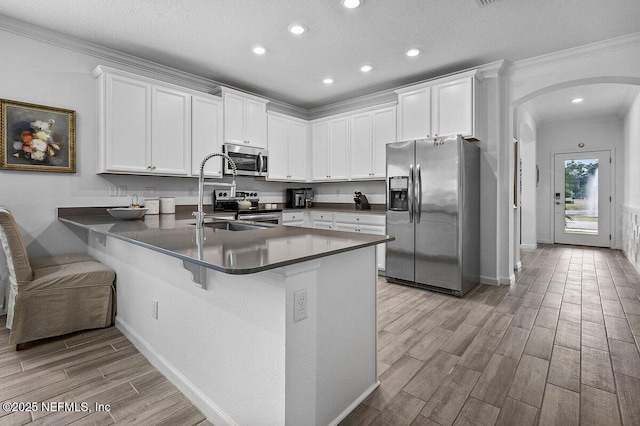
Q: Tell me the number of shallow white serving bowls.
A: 1